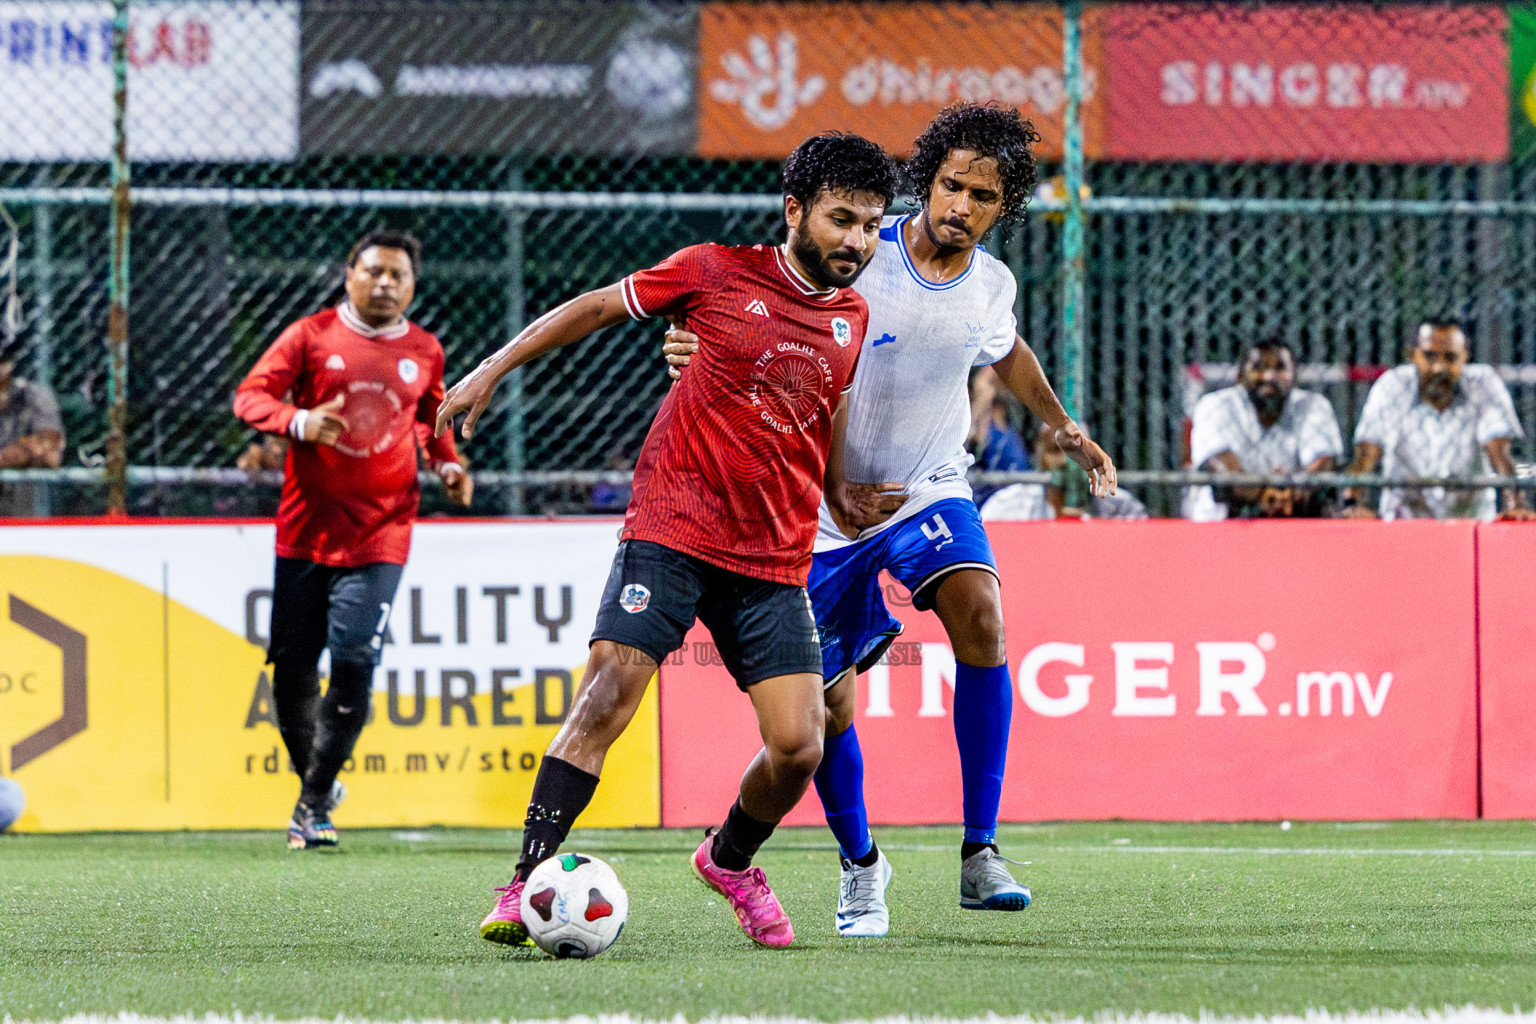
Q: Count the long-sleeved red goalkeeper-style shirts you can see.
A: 1